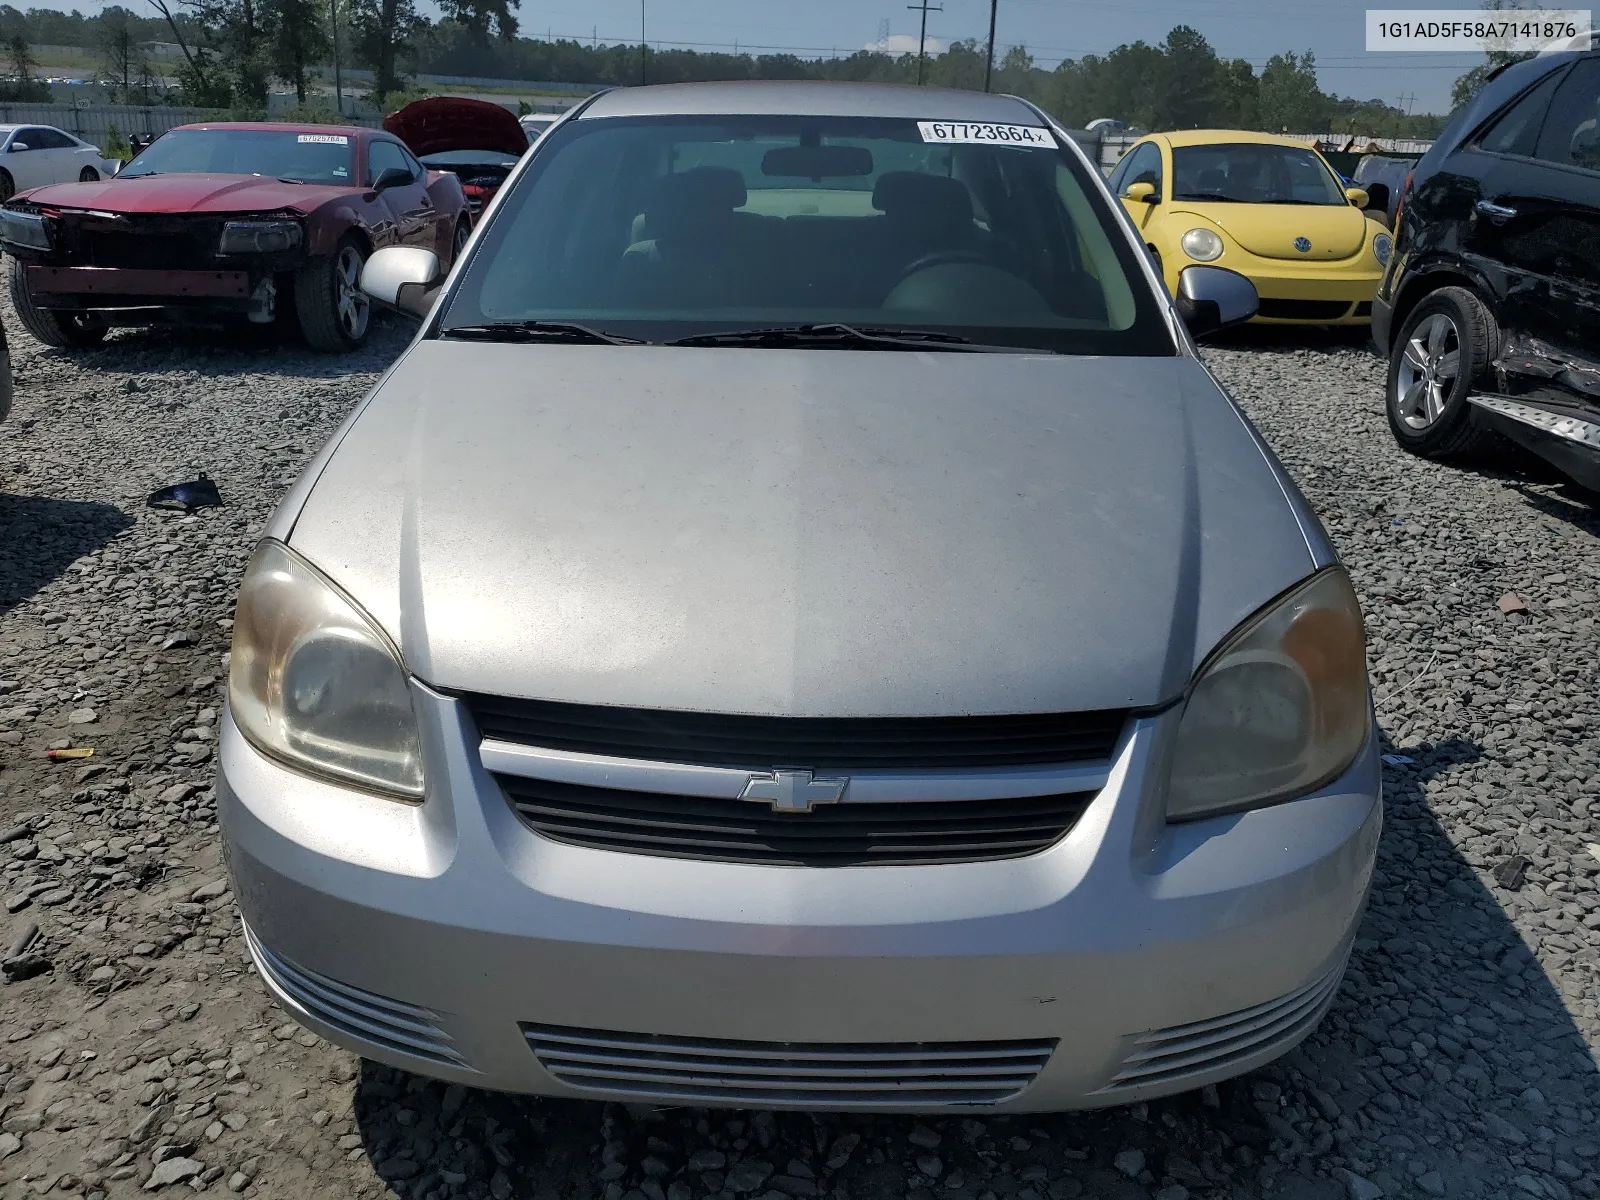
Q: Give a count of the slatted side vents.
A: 2